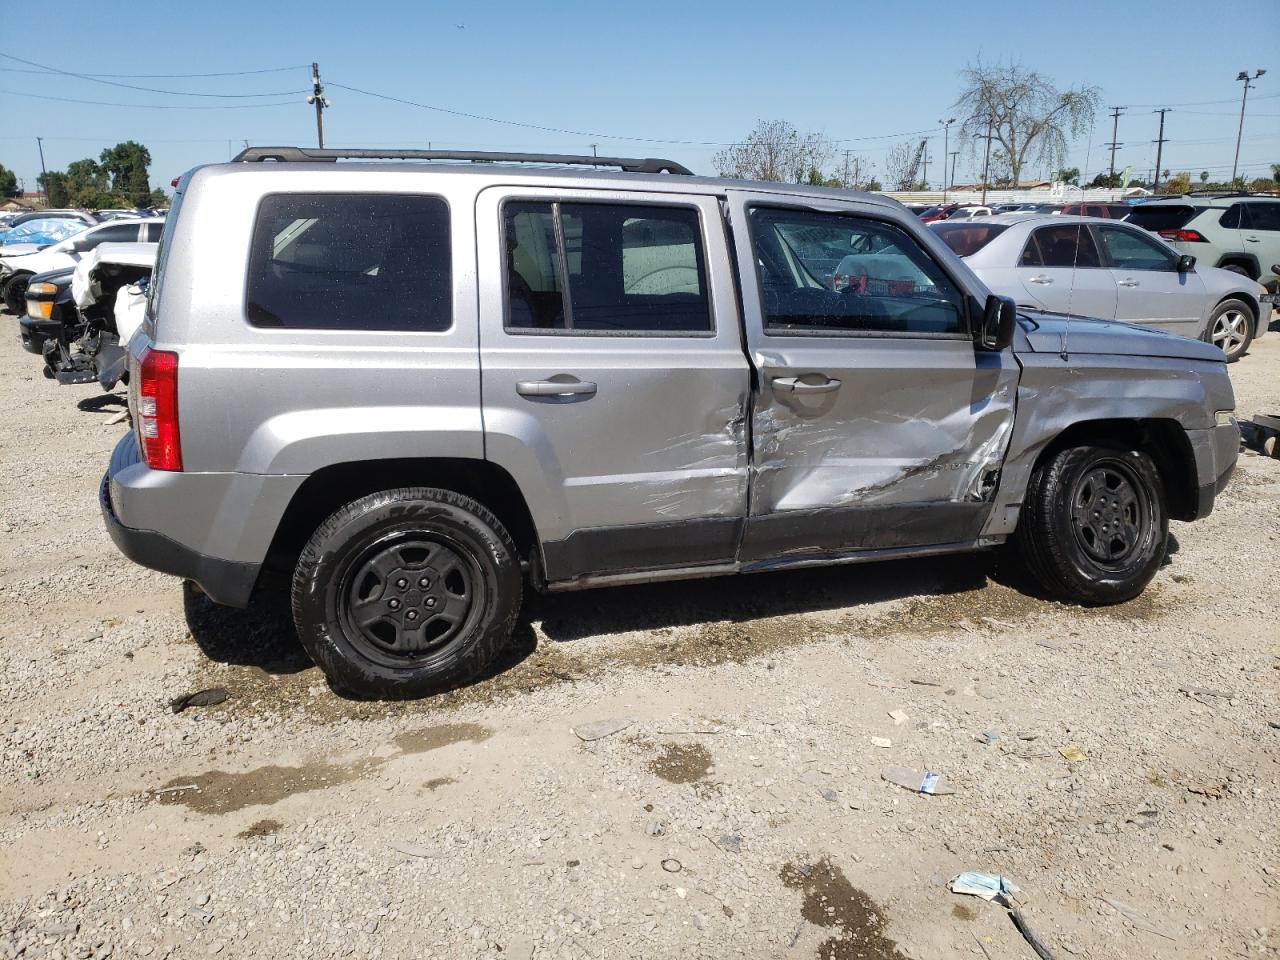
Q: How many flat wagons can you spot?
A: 0